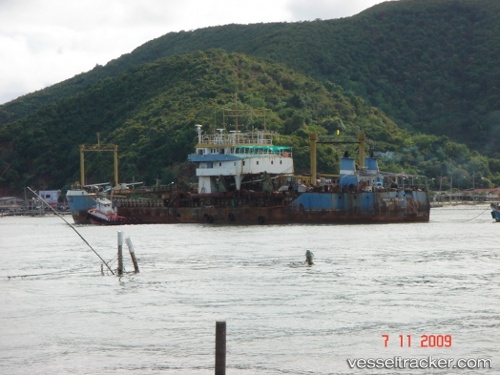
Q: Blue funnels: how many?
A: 2